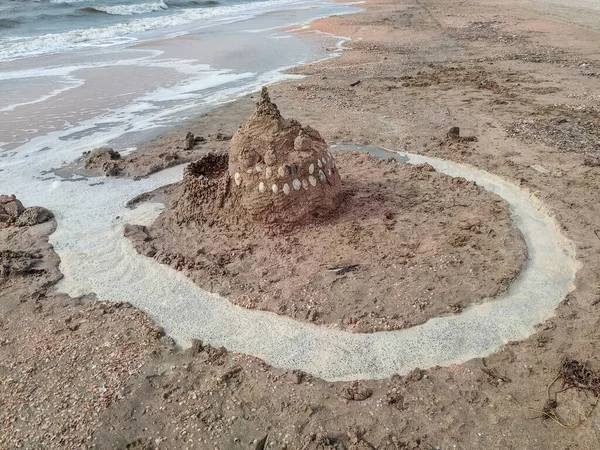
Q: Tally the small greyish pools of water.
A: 1